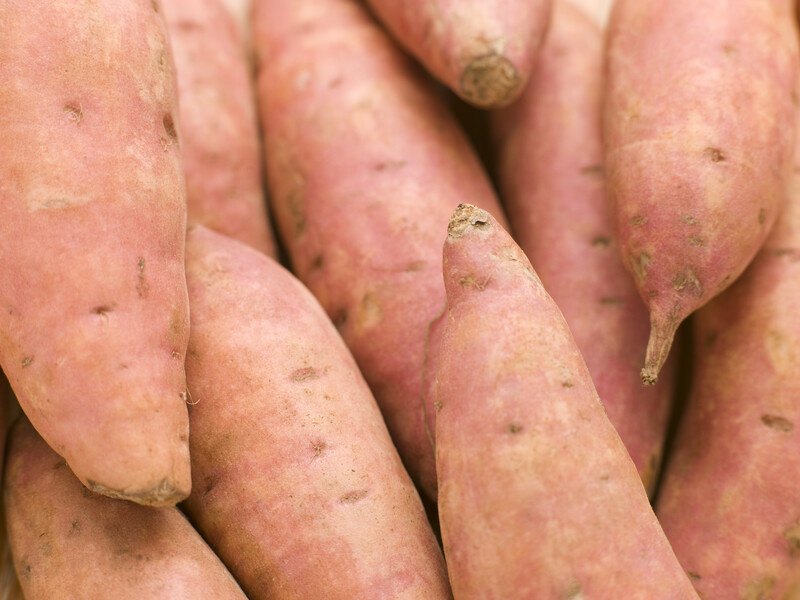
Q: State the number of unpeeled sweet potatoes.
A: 10